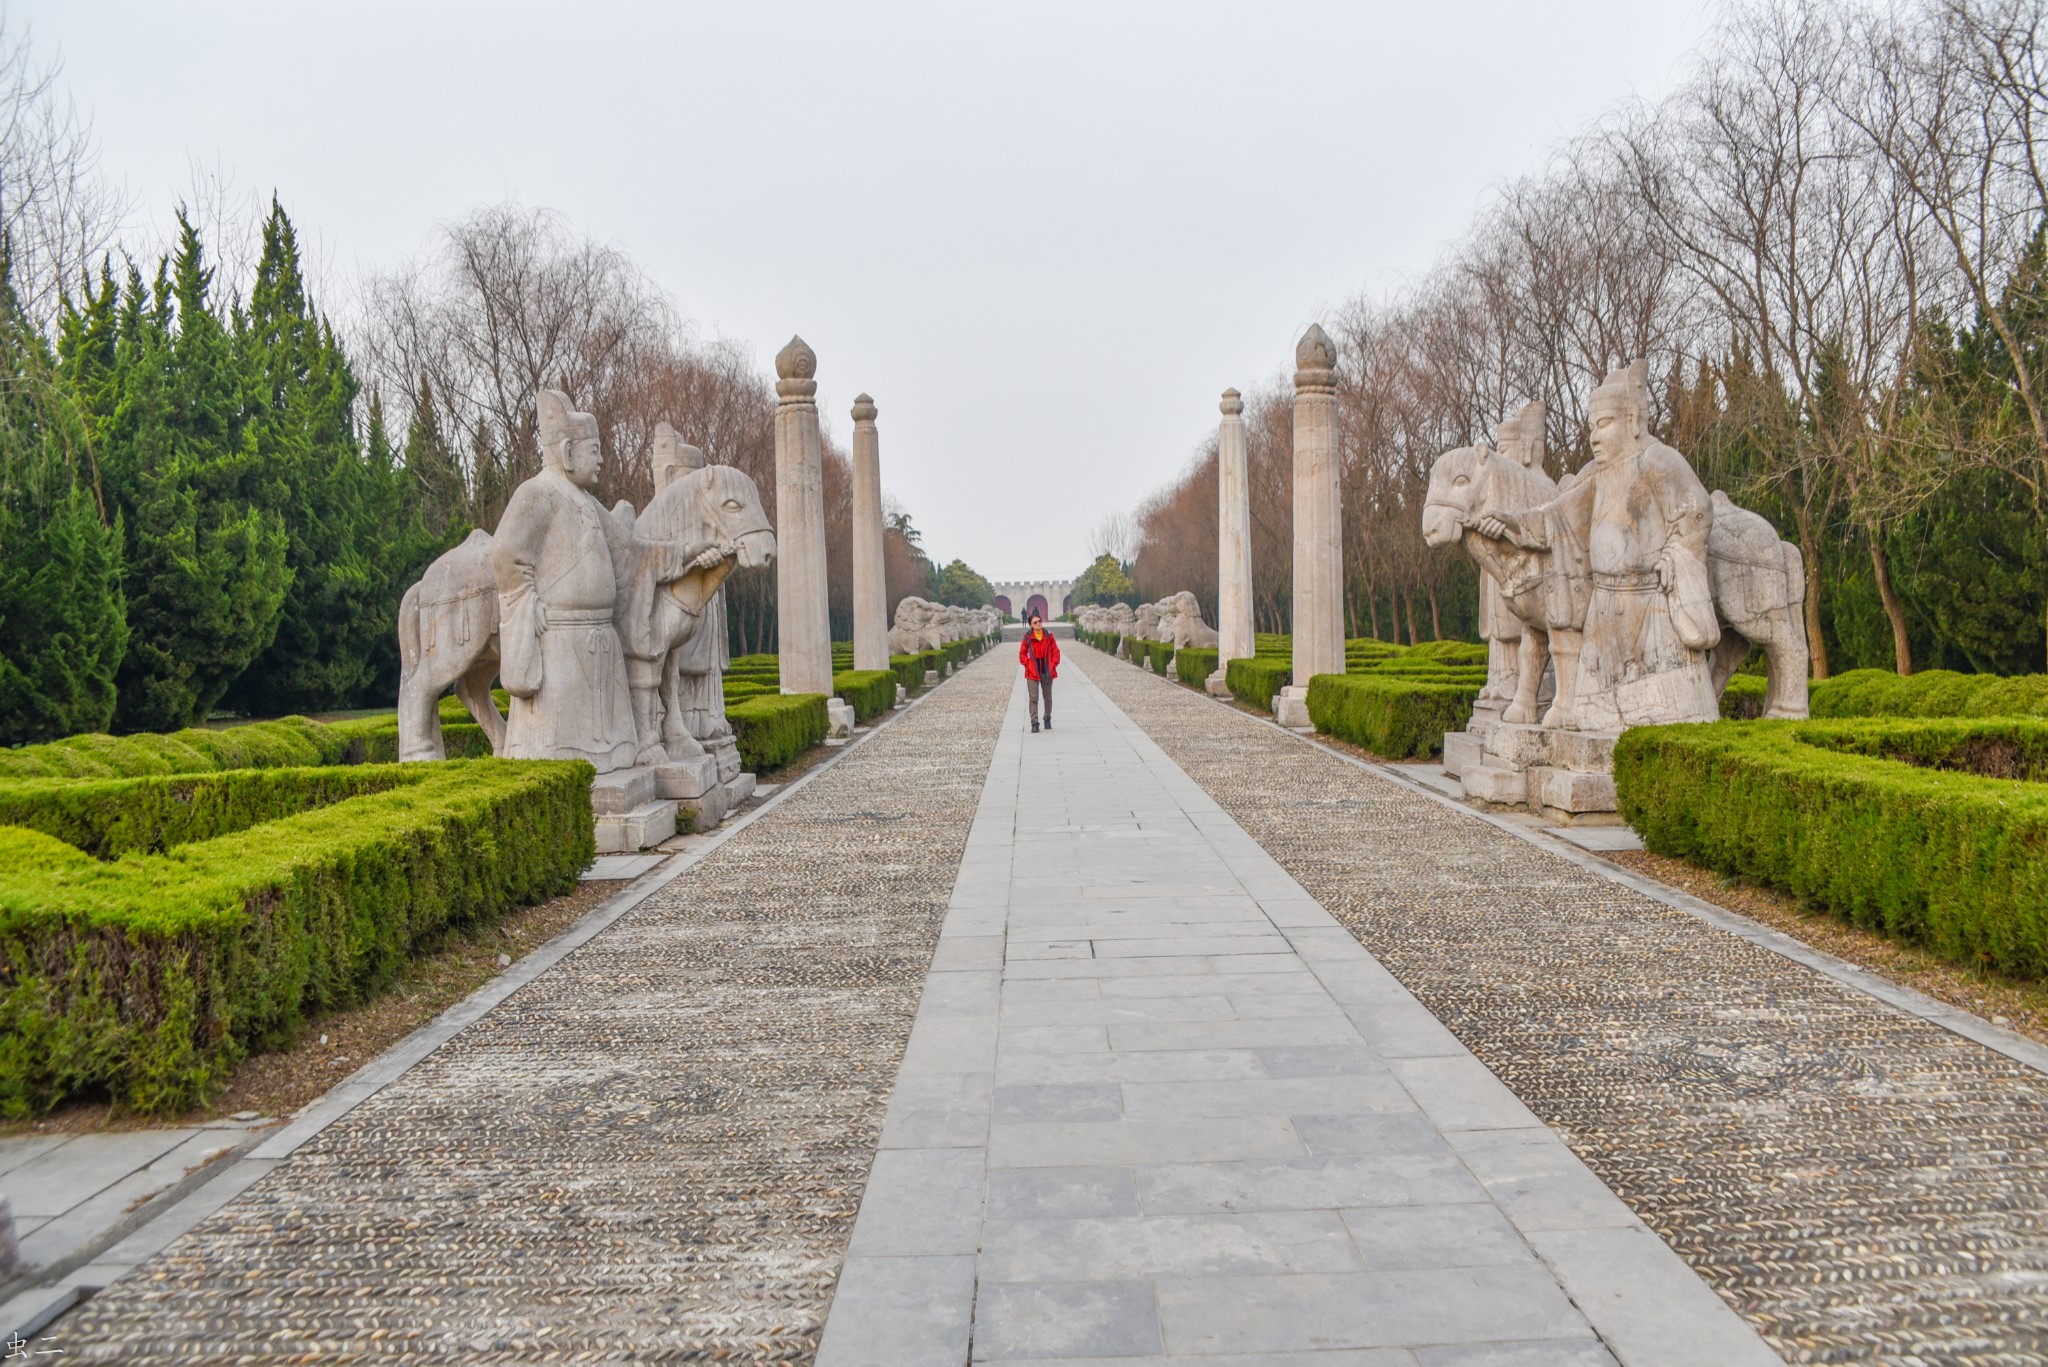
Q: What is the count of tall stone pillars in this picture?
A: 4